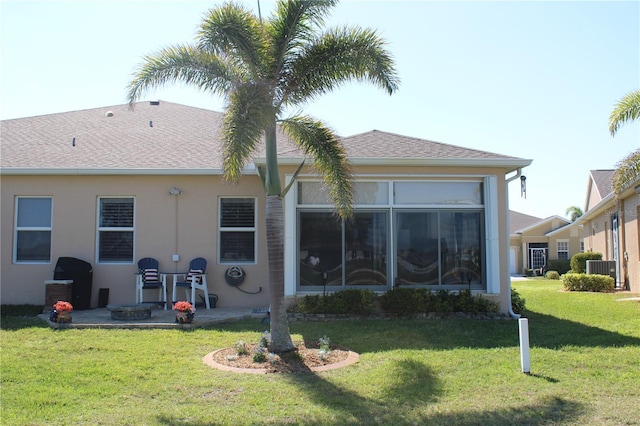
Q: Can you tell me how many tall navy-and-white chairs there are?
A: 2